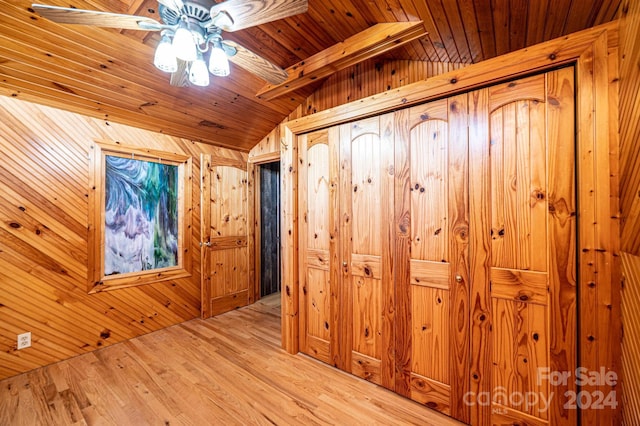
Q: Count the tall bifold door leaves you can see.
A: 4